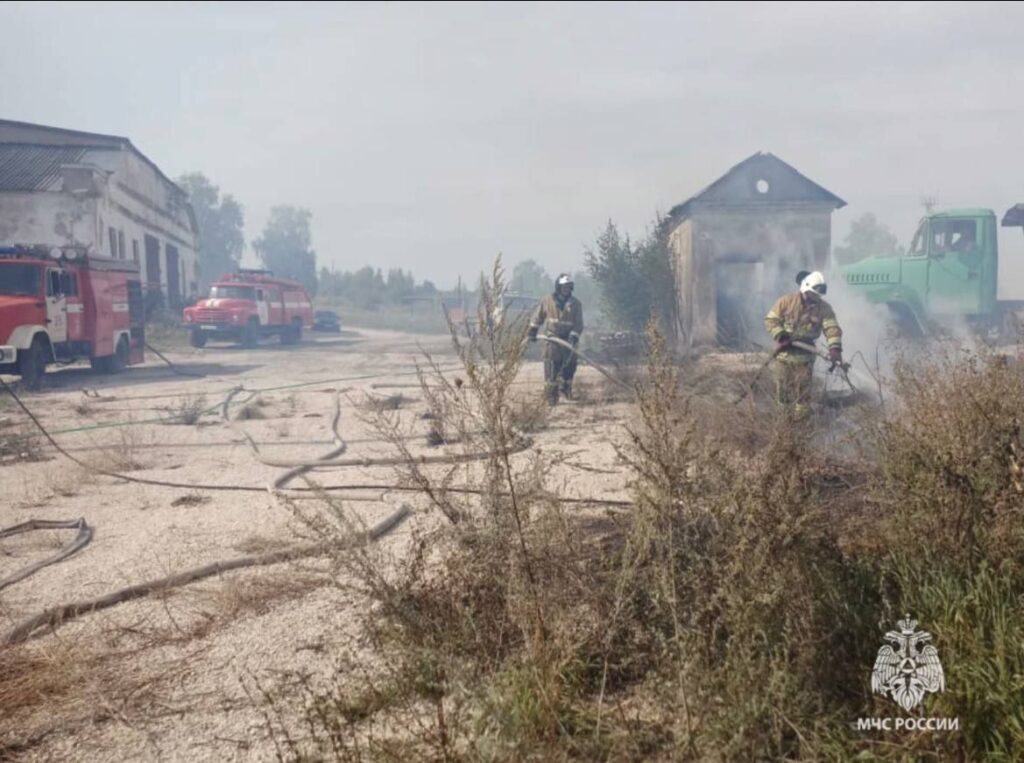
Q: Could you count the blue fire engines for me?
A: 0